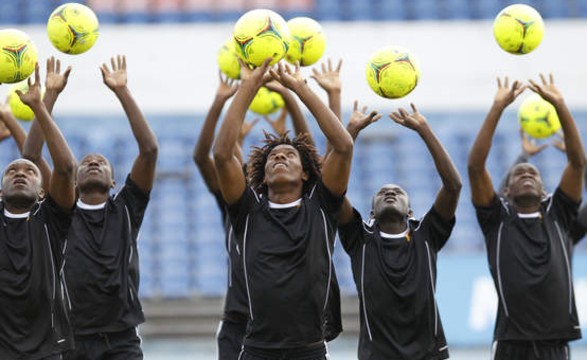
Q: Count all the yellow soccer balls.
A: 10